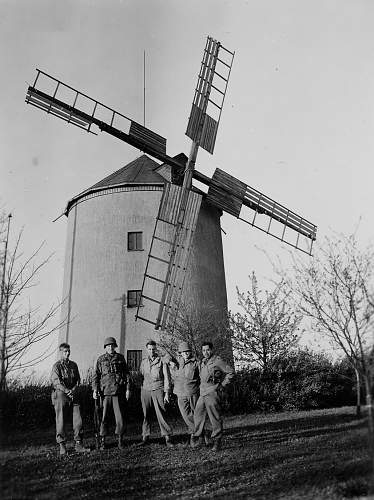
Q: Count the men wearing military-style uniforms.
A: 5